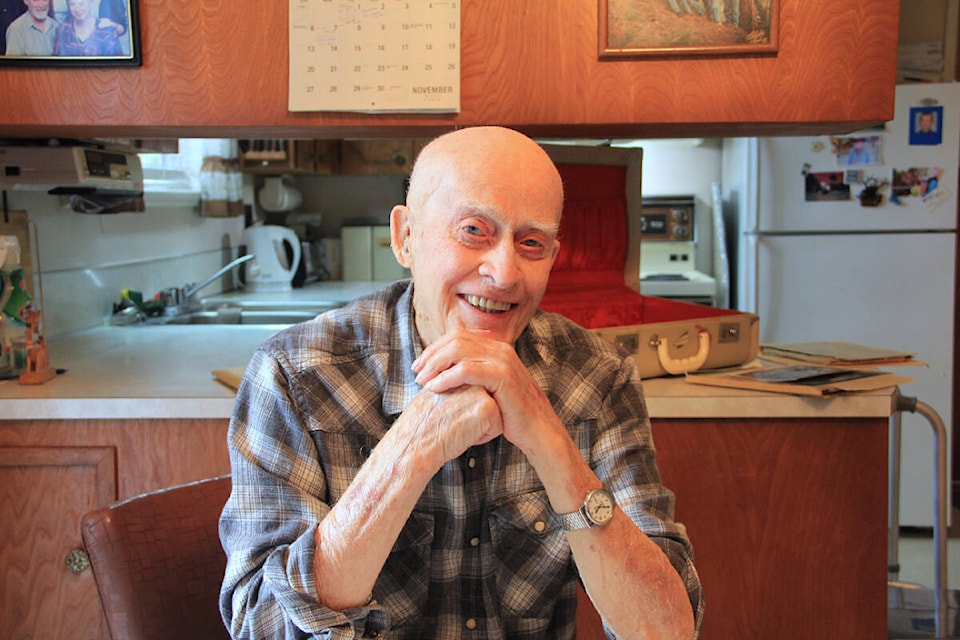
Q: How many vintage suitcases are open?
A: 1